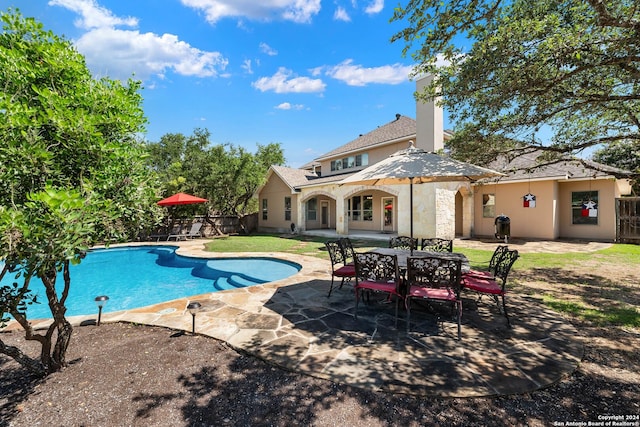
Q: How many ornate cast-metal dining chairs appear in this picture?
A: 8